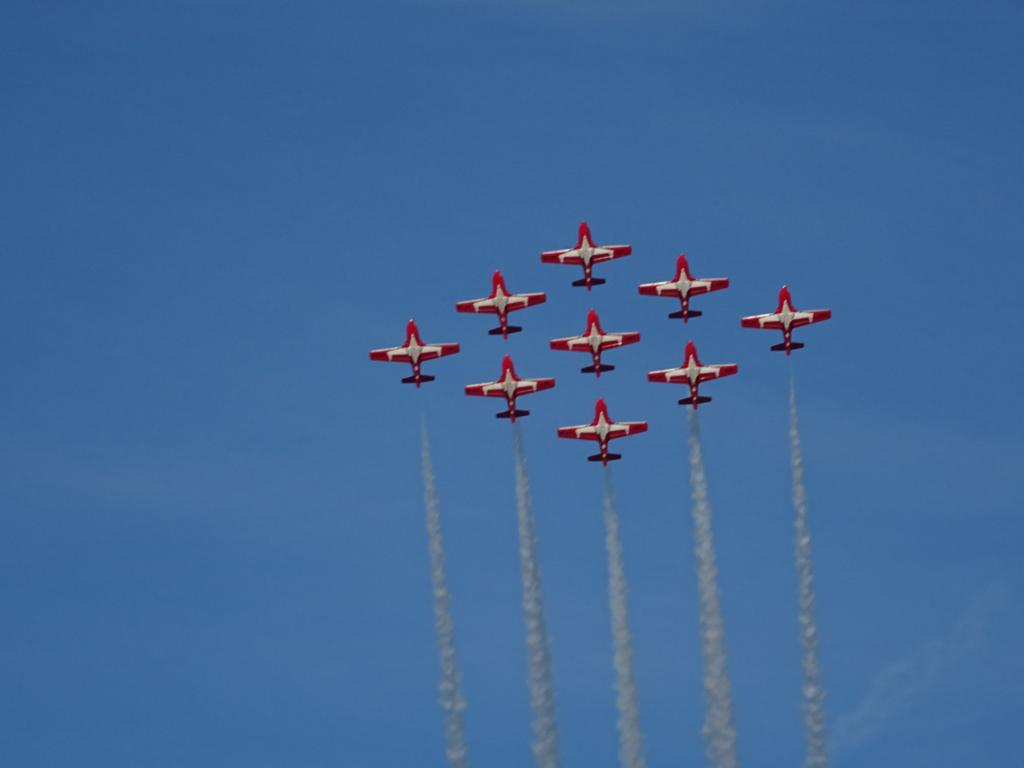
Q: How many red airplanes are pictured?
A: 9